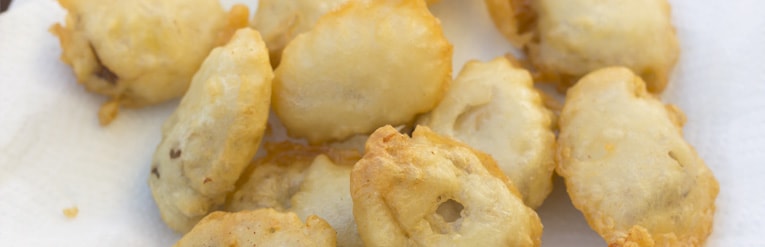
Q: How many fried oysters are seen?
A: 10